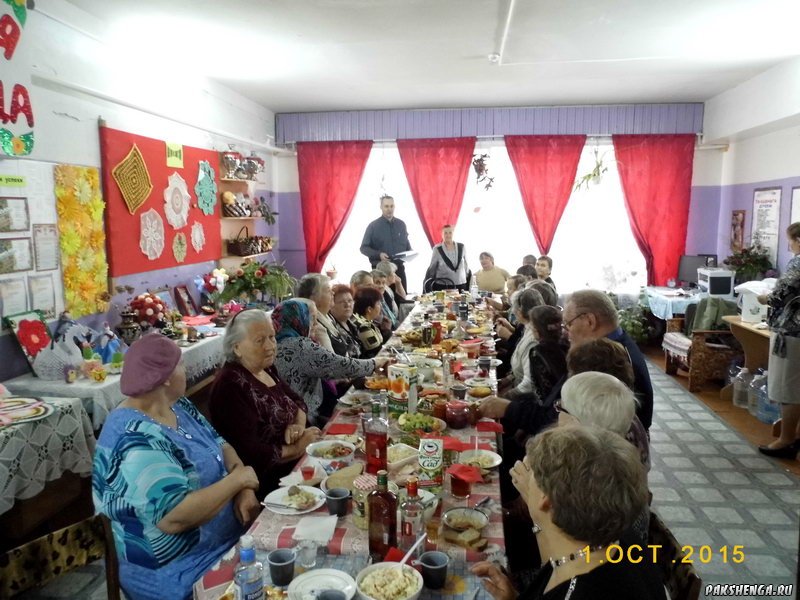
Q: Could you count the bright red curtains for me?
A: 4